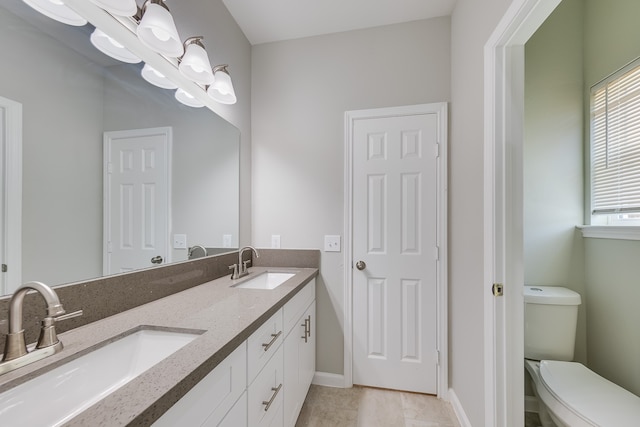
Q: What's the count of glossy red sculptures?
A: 0